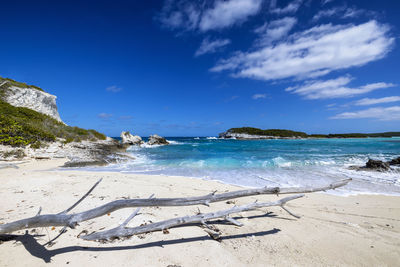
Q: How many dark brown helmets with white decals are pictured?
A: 0